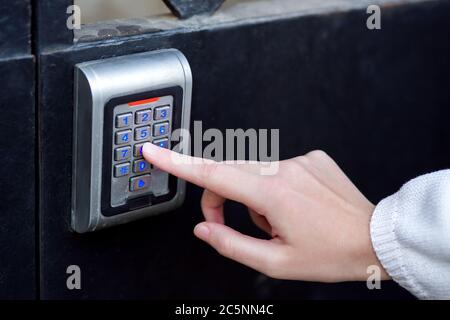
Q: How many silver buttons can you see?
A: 12